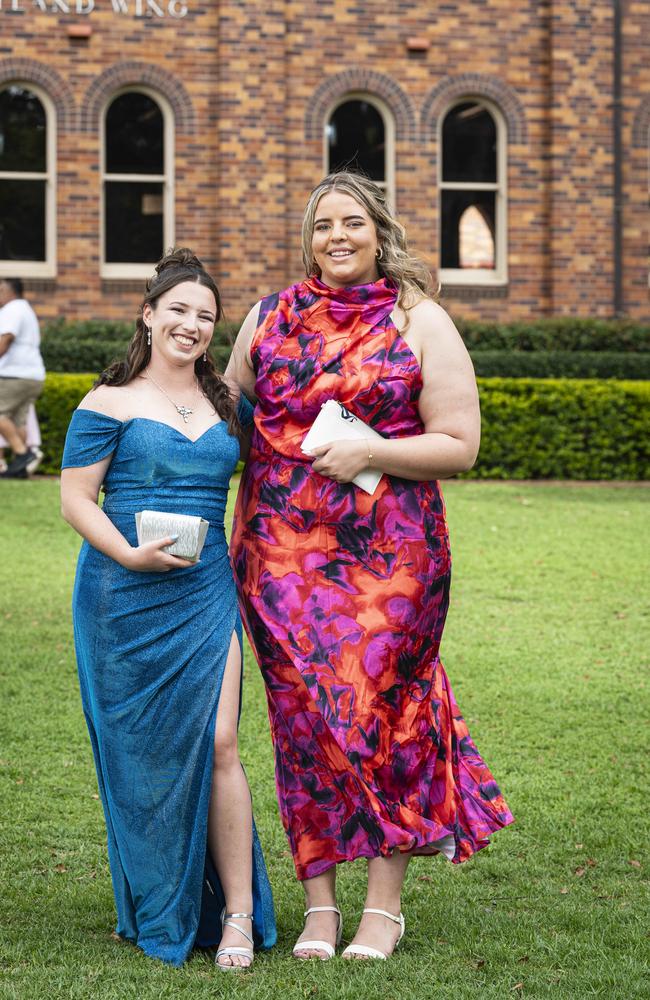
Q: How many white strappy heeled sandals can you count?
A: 2